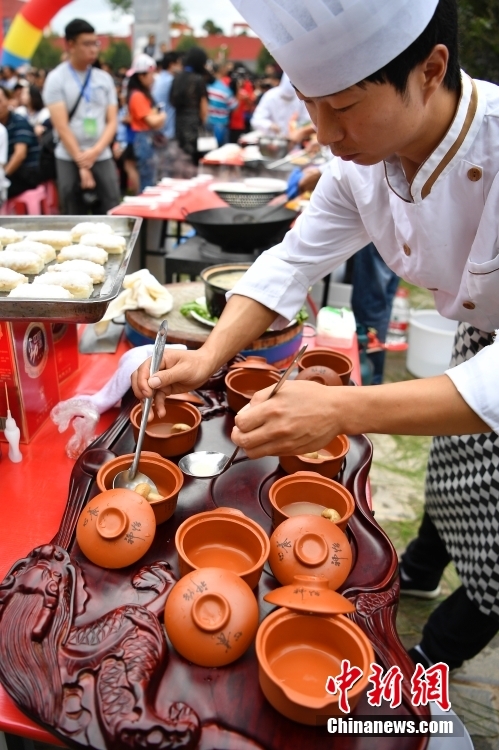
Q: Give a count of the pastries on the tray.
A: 11